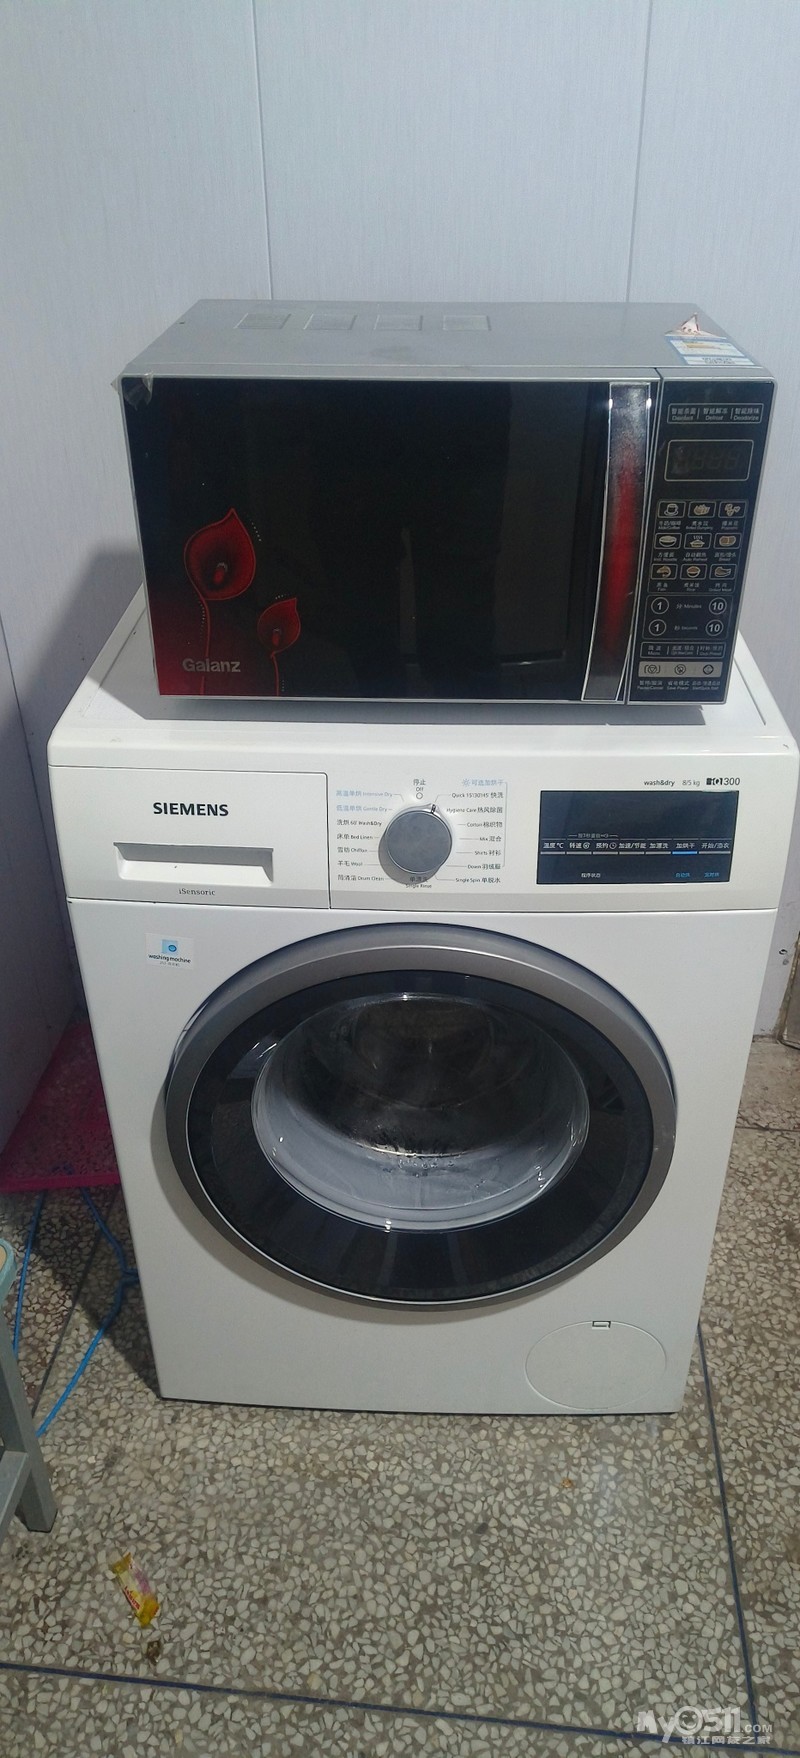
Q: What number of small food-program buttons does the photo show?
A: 9